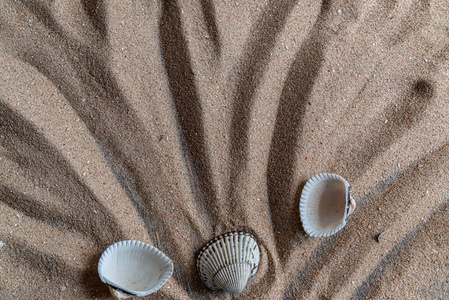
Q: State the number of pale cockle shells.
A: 3